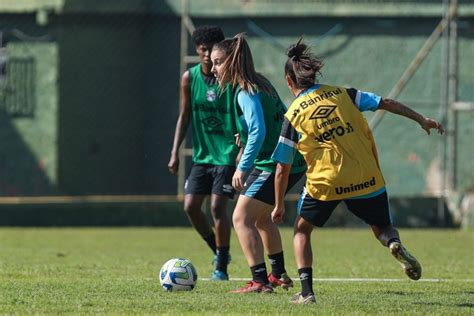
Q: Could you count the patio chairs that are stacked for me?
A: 0